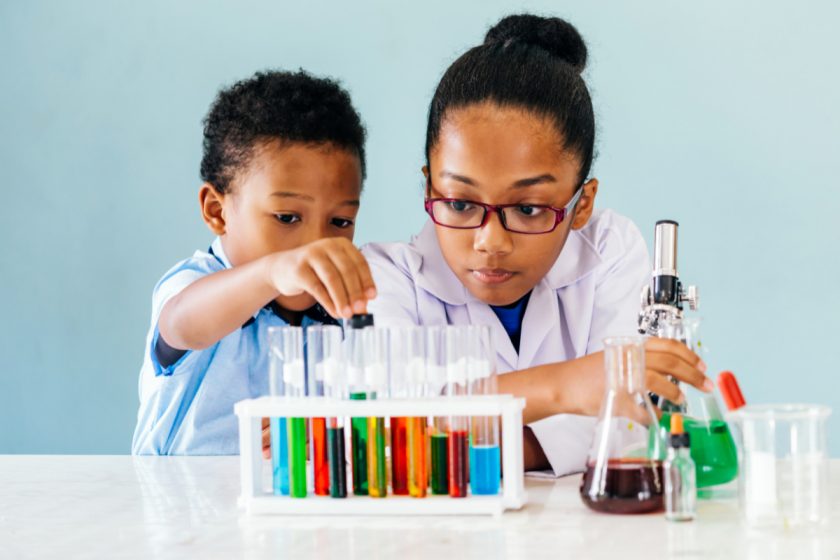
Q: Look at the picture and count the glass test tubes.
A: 11